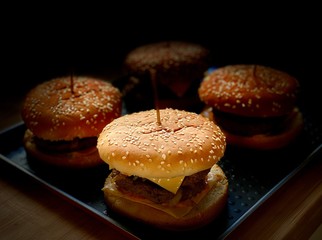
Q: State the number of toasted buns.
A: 4